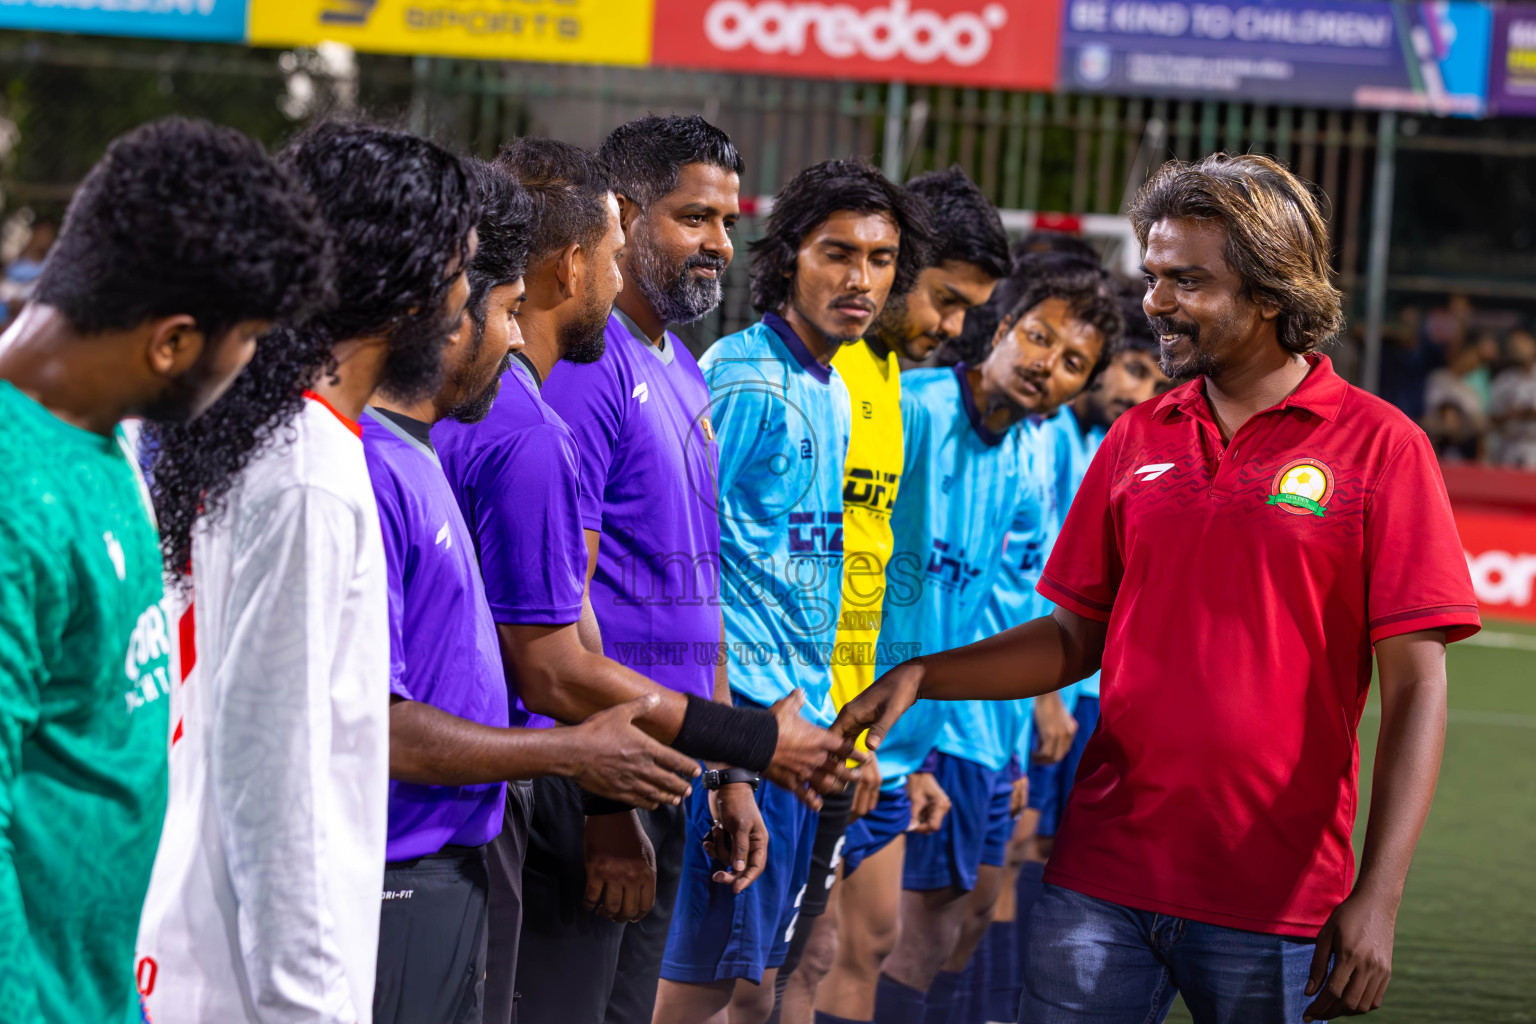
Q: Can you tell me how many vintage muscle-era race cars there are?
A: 0